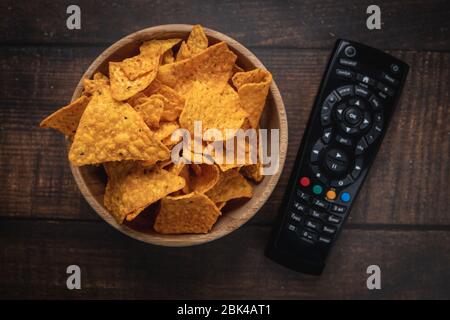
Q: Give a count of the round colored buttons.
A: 4